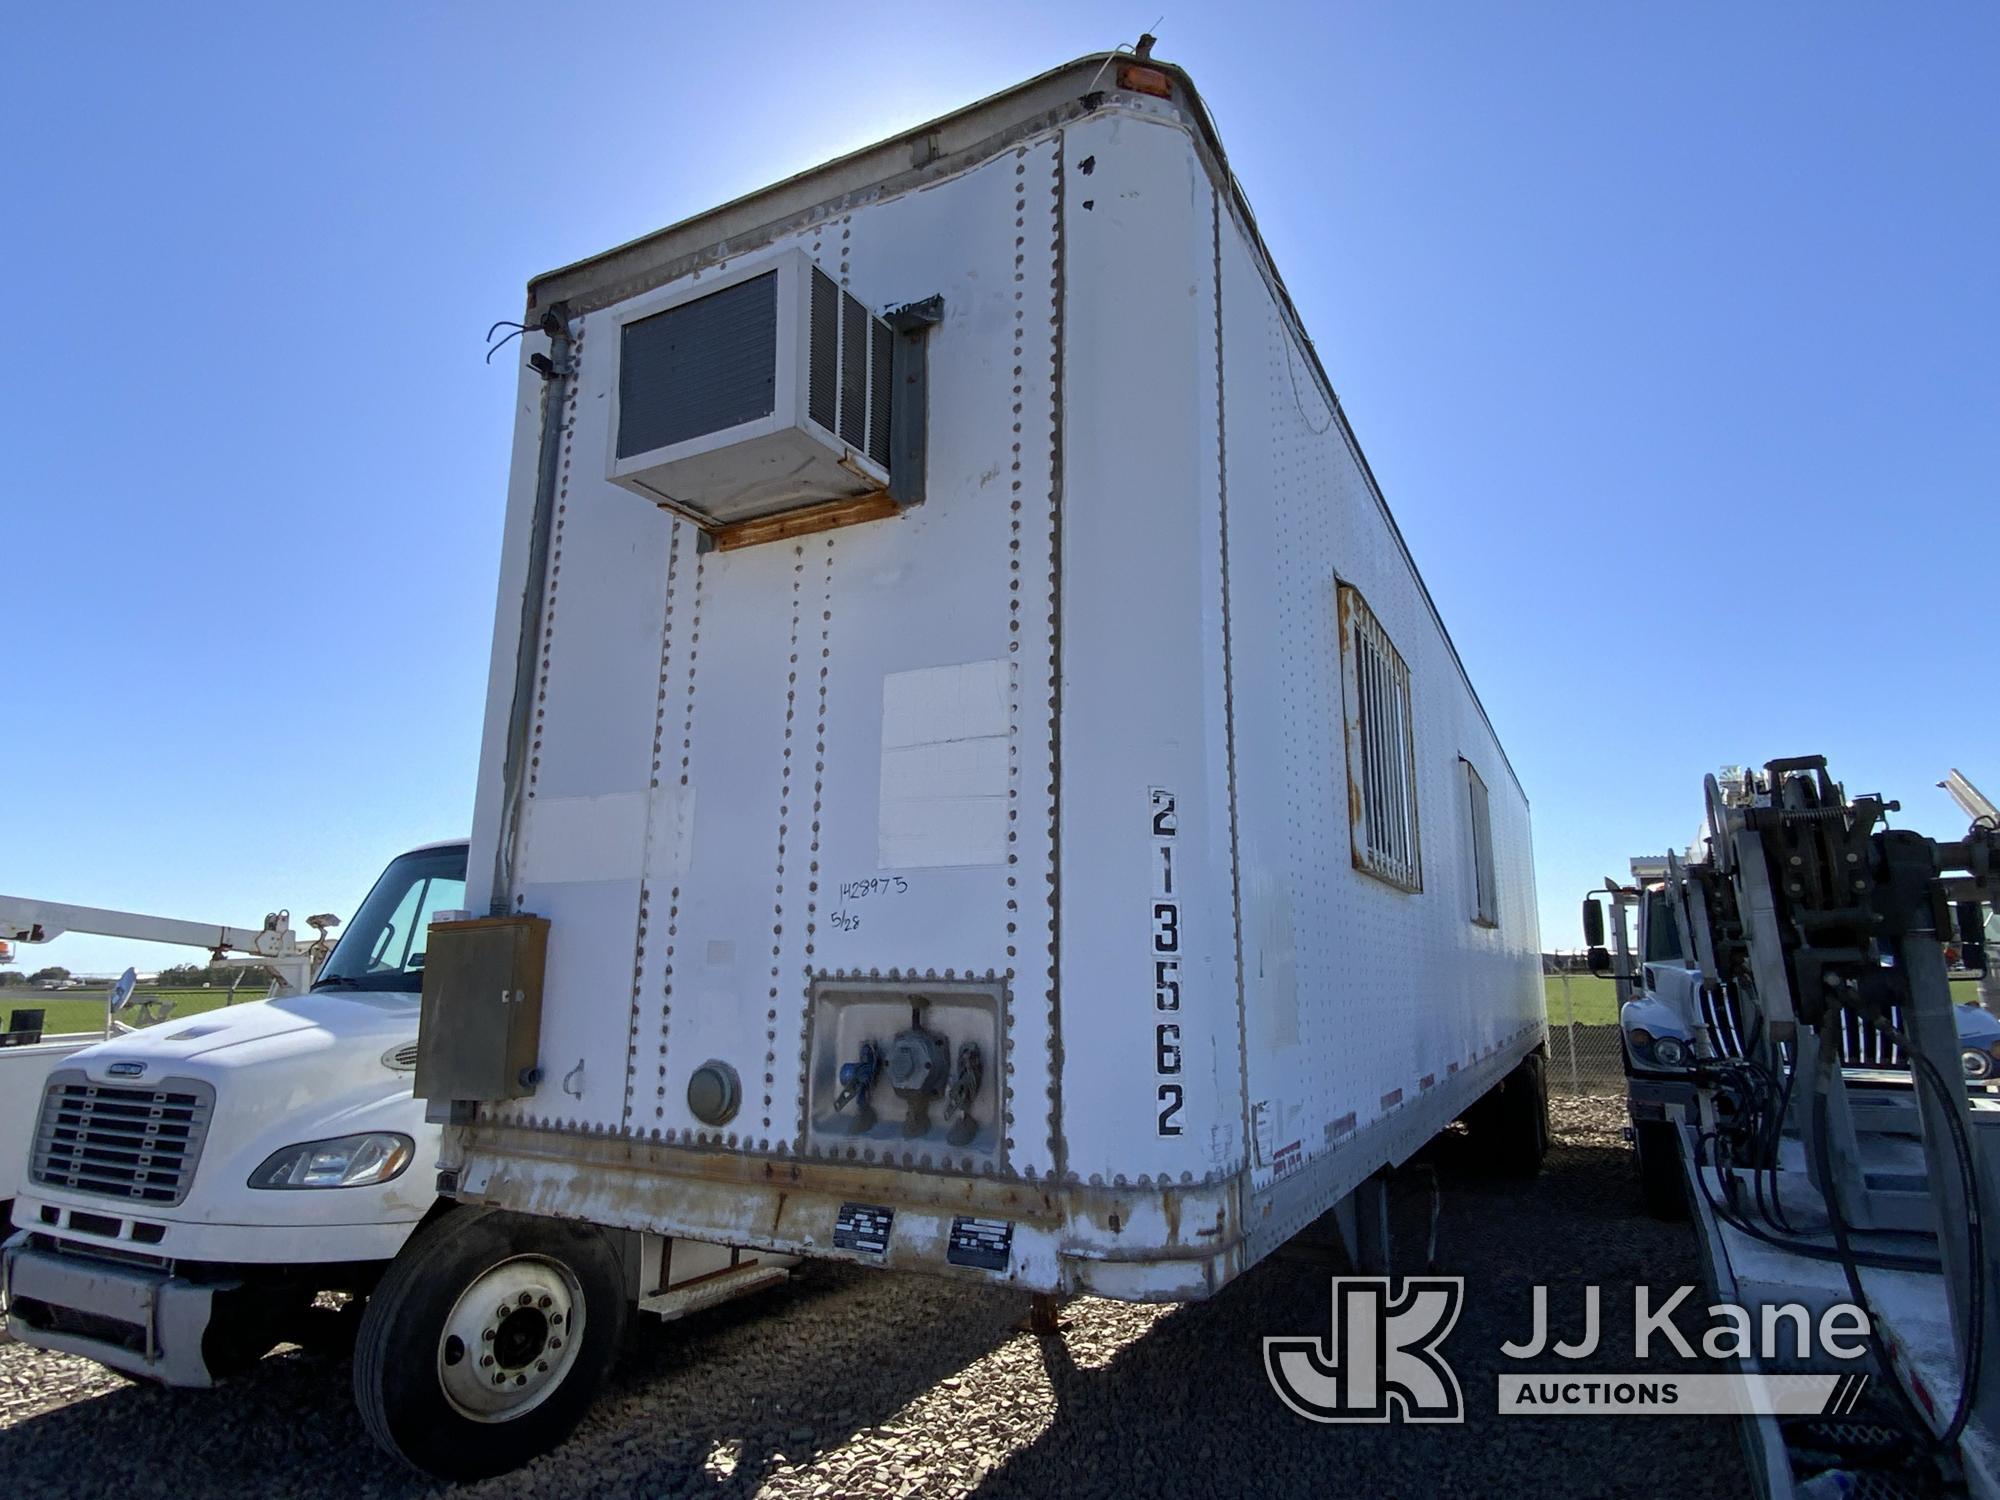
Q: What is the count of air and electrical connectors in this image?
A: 3